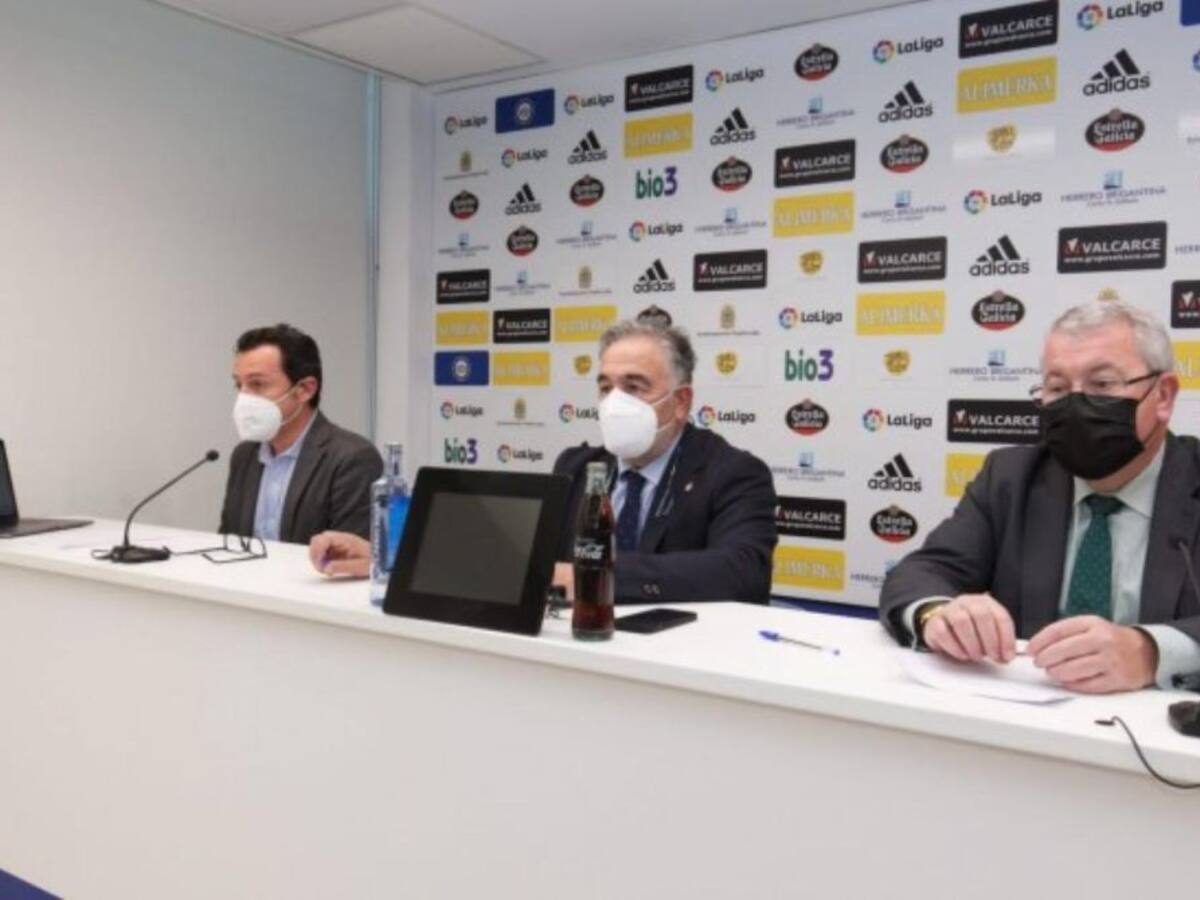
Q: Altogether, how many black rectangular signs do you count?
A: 11